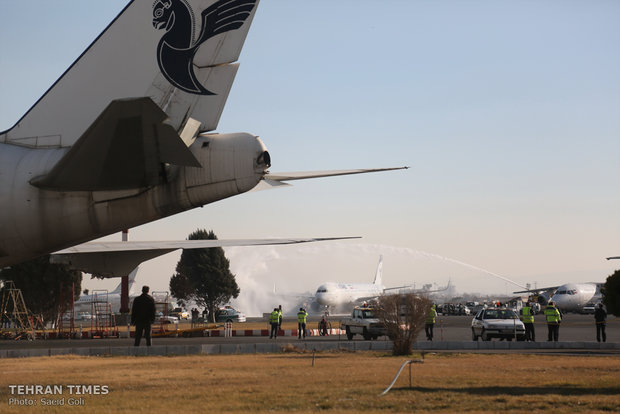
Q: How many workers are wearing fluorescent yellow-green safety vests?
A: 6